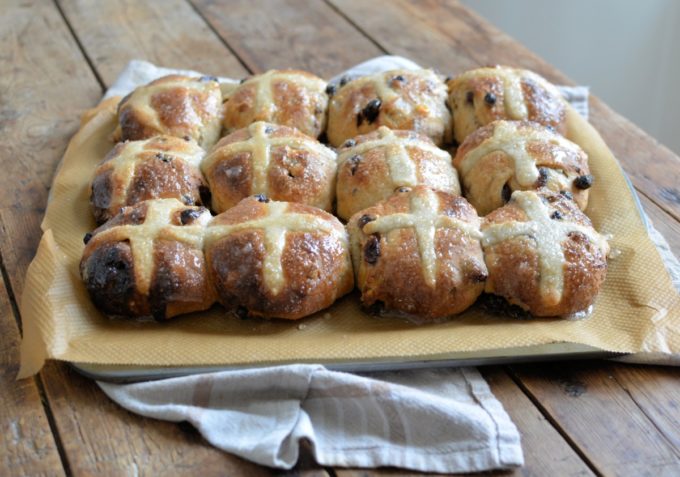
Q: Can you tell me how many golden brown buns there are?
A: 12